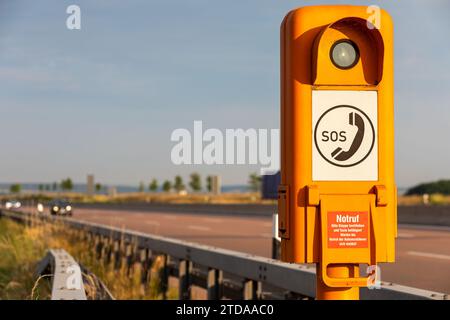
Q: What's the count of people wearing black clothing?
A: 0